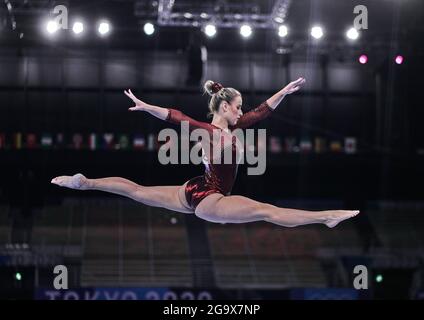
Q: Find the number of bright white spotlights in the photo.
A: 9